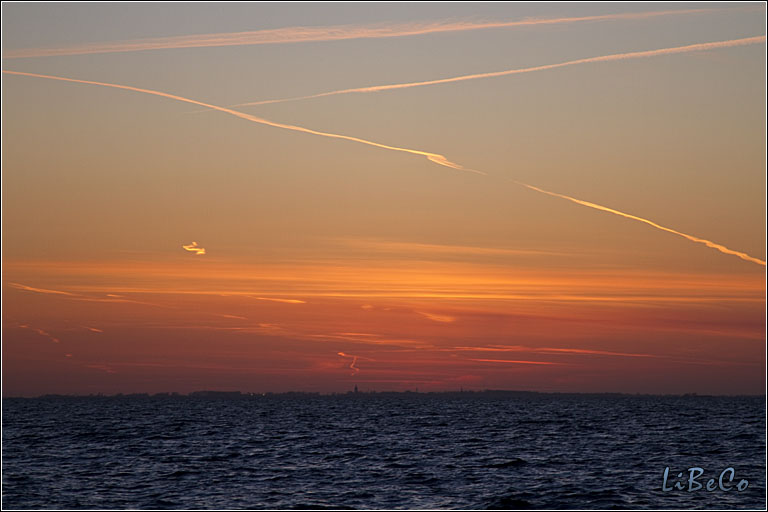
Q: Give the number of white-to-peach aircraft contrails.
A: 3